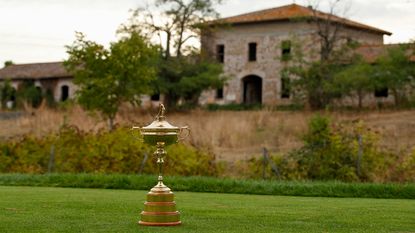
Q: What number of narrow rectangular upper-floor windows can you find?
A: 3